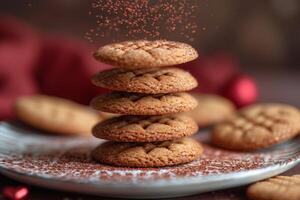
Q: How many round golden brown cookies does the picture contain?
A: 9